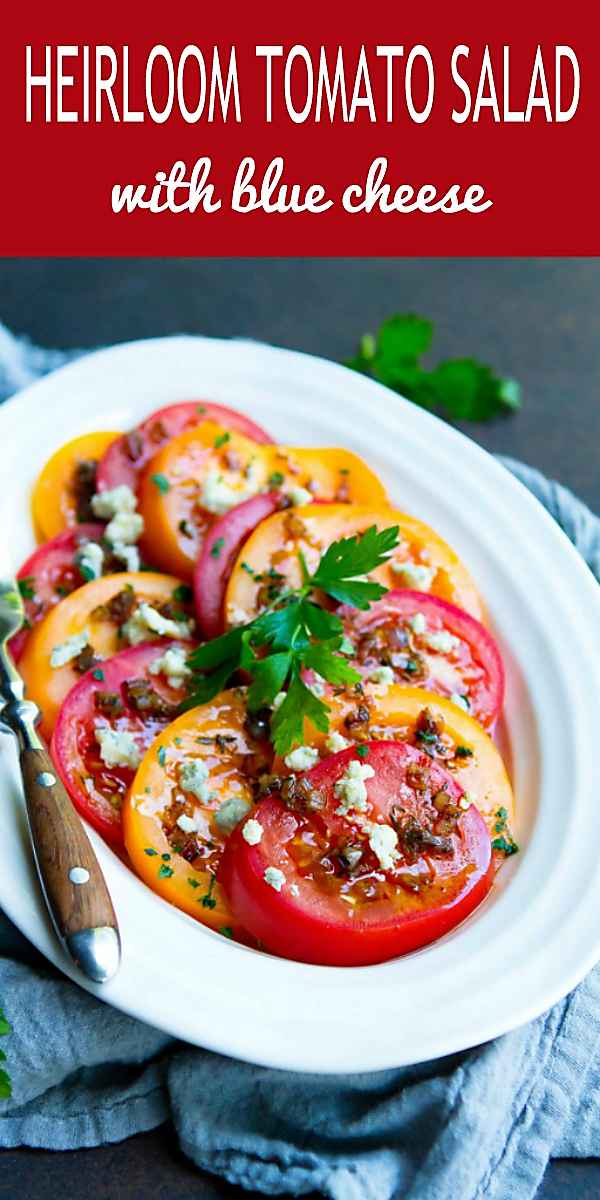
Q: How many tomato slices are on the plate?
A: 13